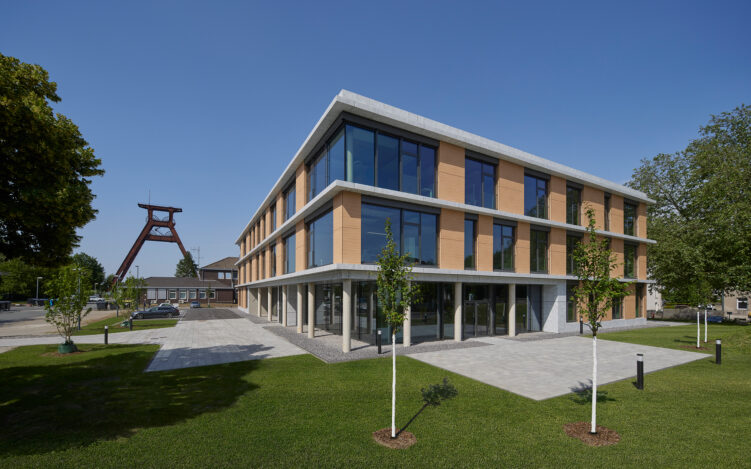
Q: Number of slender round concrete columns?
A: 9